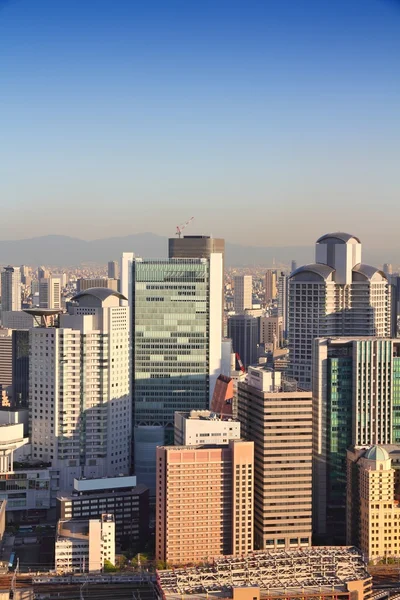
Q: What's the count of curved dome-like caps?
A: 5